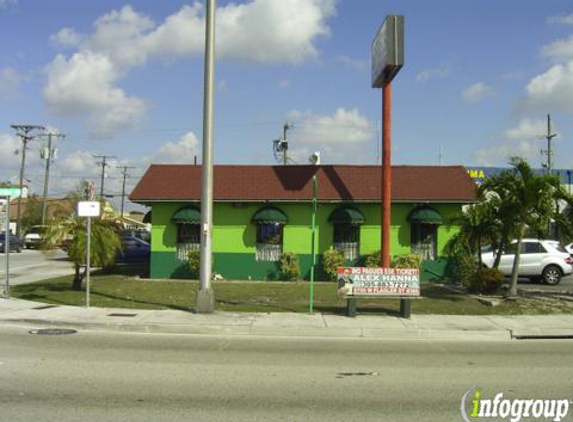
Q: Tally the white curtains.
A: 4